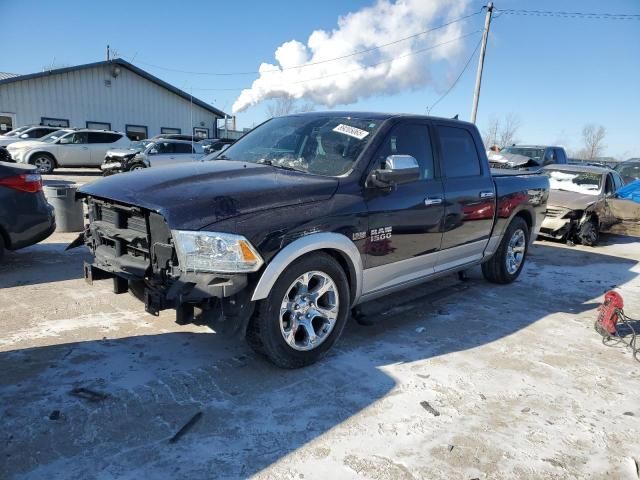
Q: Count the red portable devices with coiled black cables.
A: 1